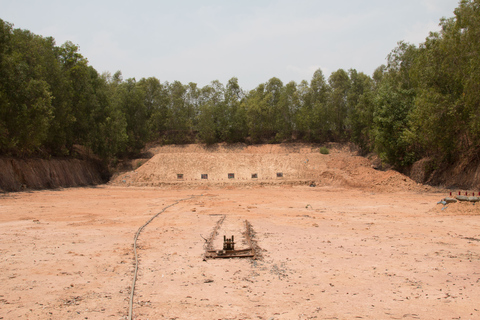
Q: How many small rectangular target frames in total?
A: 5